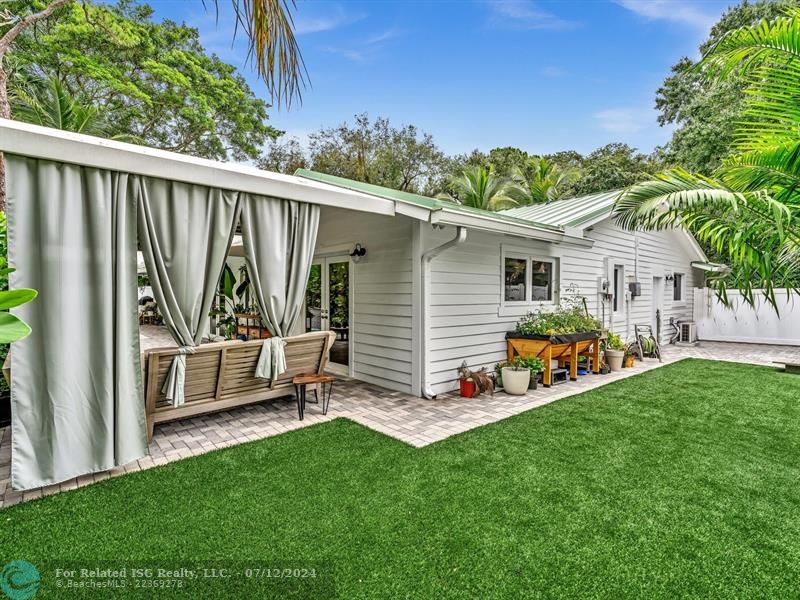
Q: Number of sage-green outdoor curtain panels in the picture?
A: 3